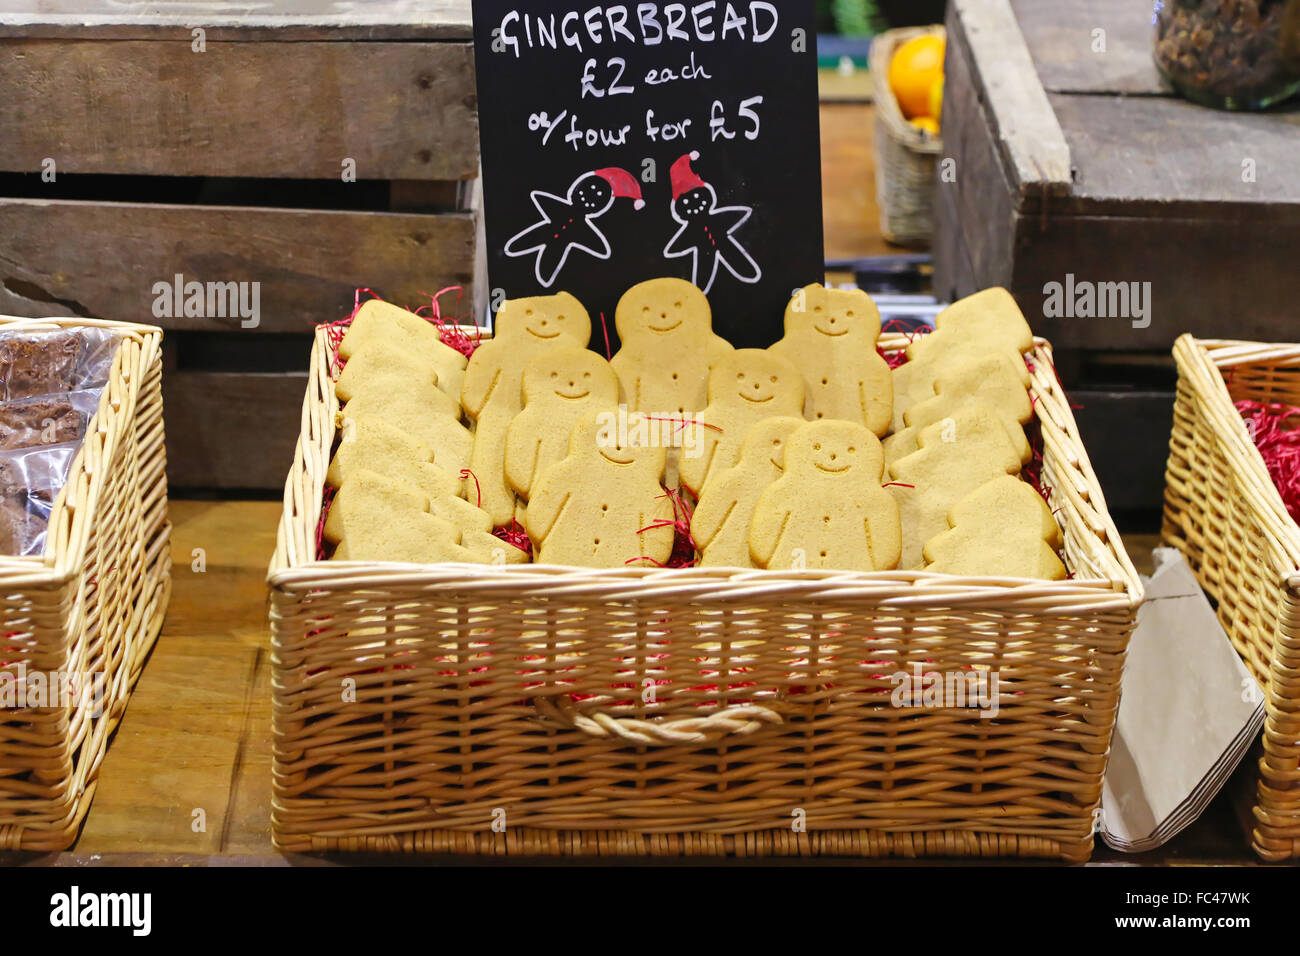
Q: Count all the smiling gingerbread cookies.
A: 8